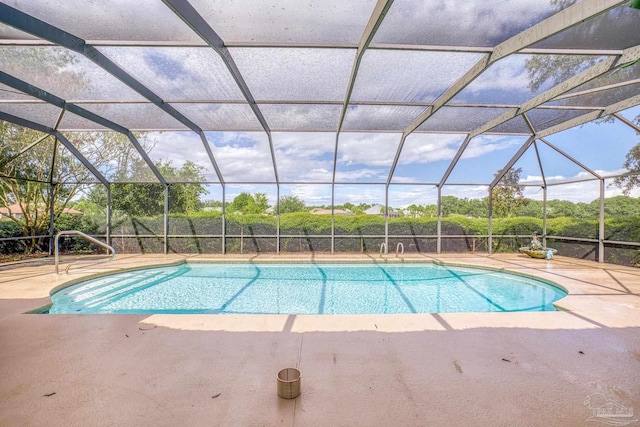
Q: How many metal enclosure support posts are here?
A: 11